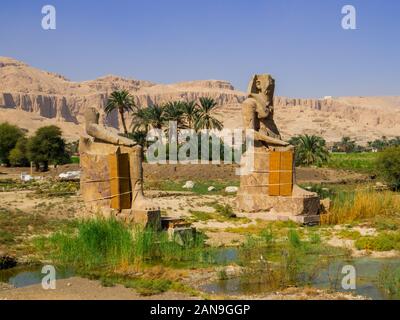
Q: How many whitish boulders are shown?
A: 3